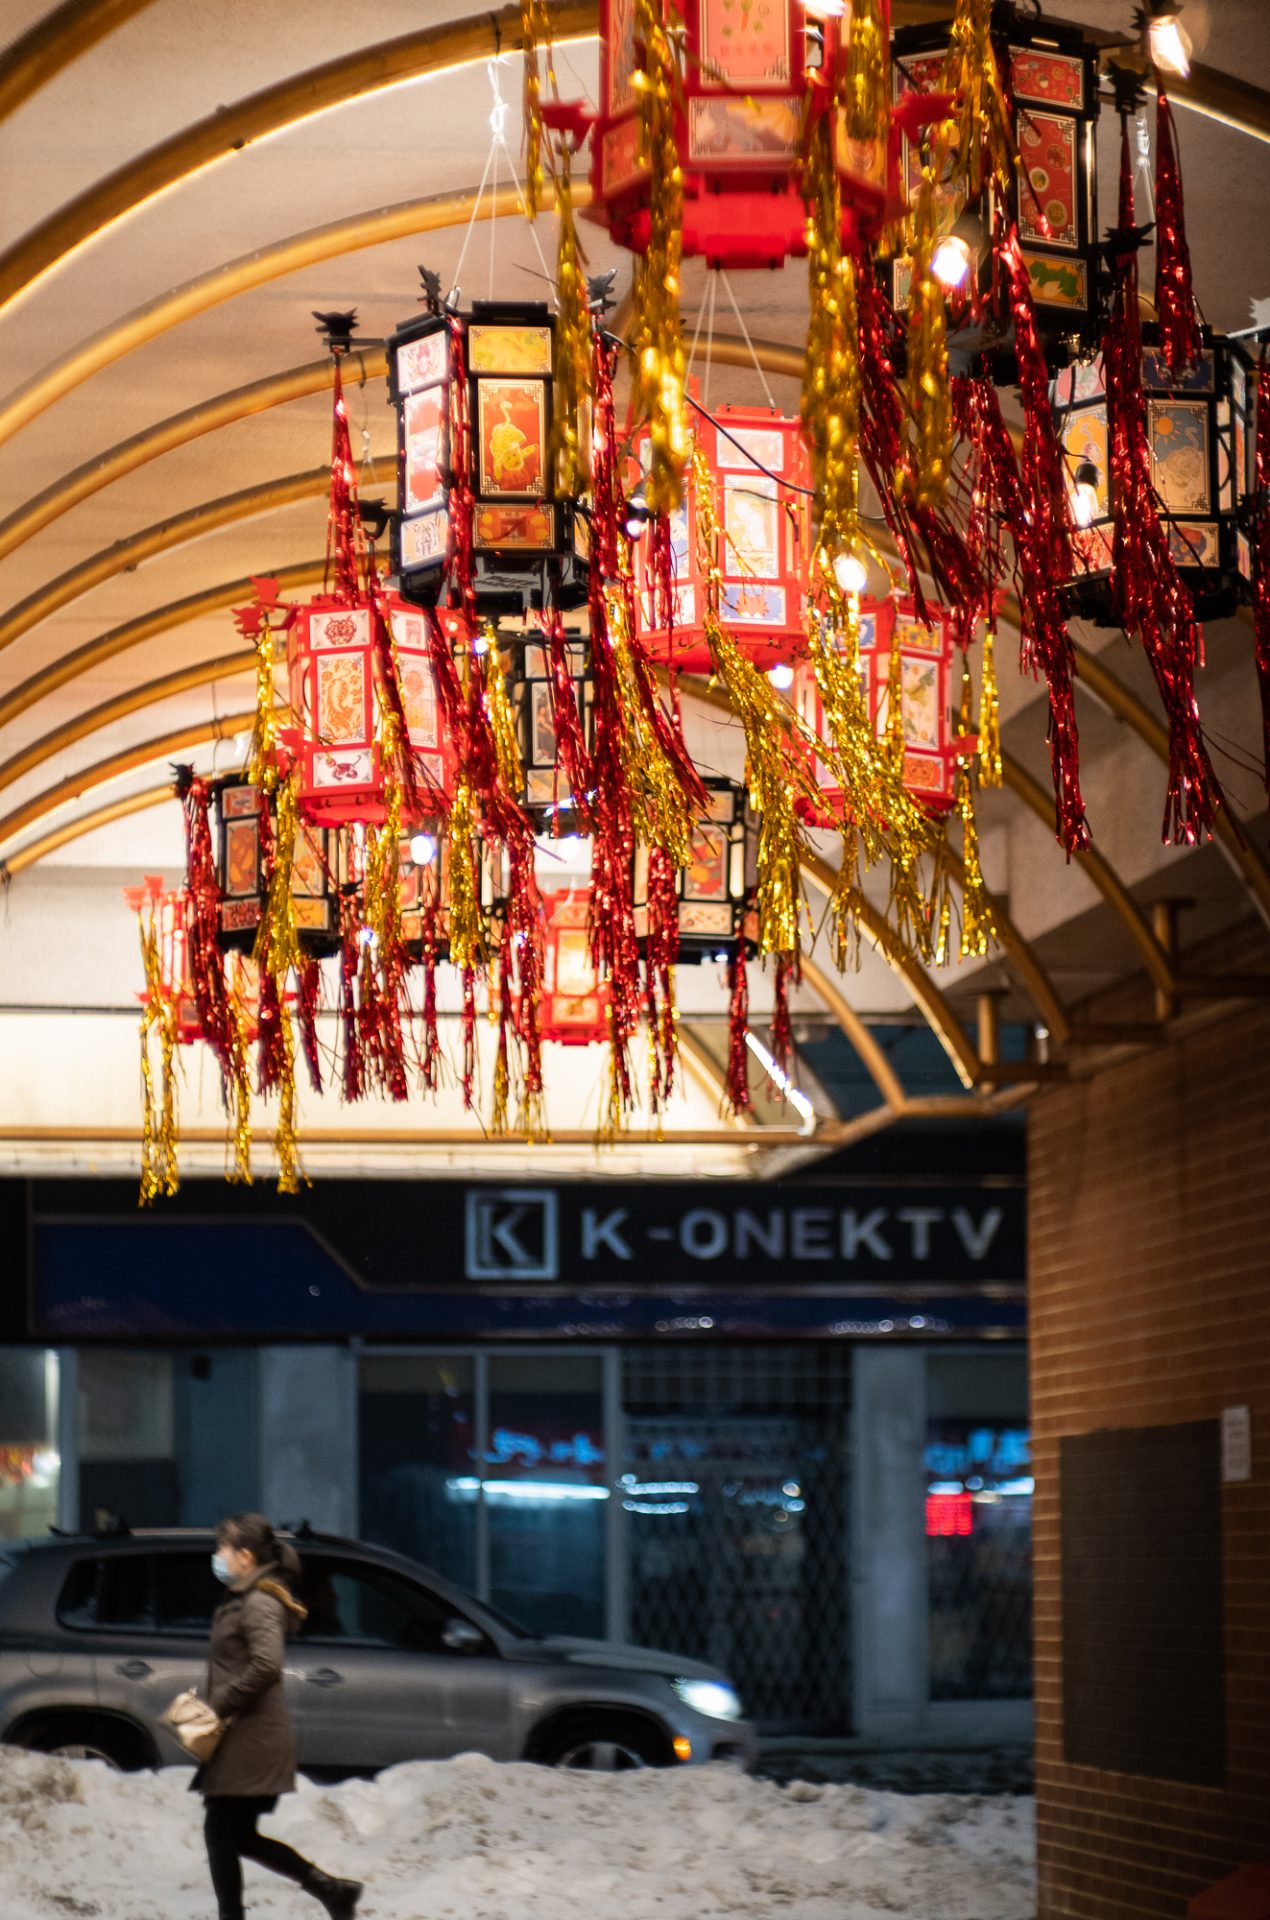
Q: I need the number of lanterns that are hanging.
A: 13